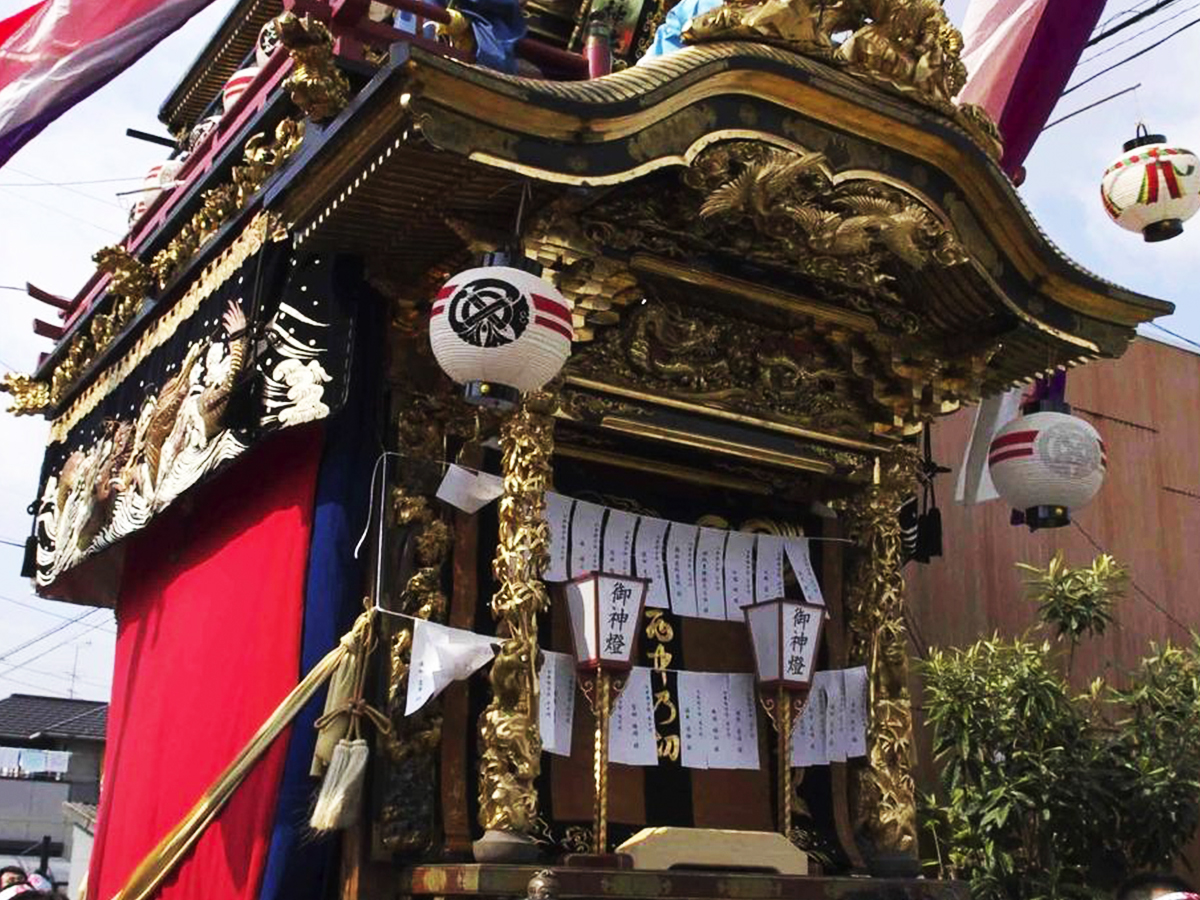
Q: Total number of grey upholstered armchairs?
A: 0